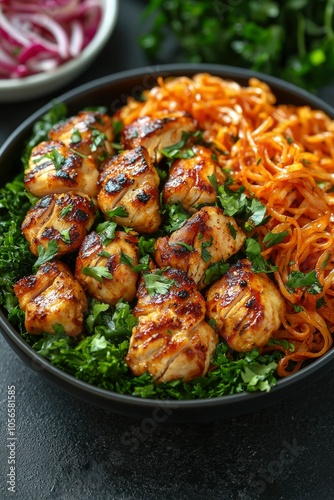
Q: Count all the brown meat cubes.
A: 11